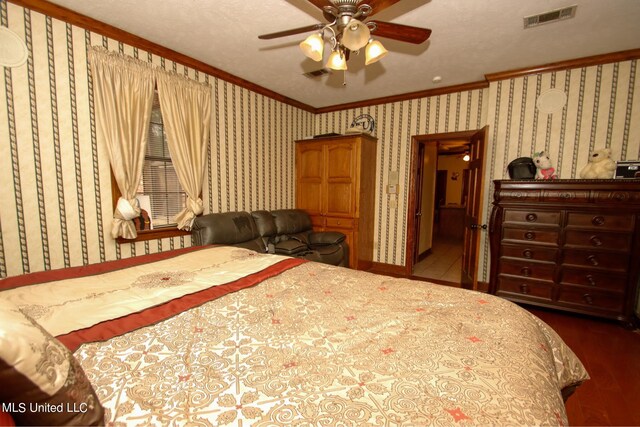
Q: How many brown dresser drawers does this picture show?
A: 10